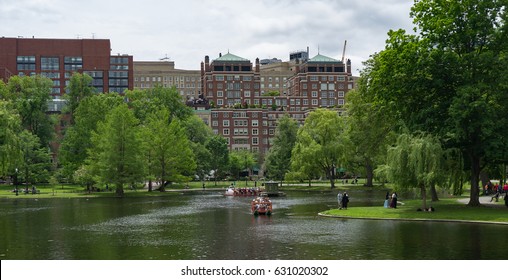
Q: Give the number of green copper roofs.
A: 2